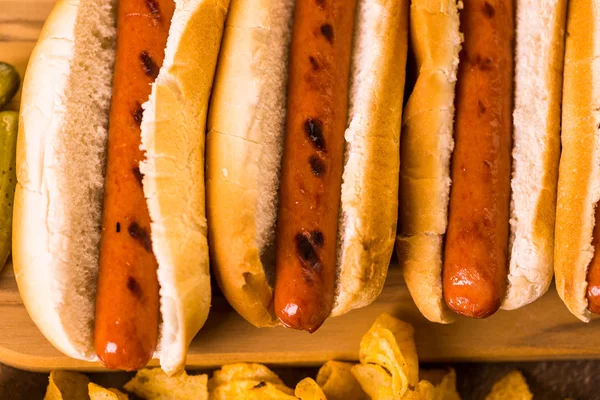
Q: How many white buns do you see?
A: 4